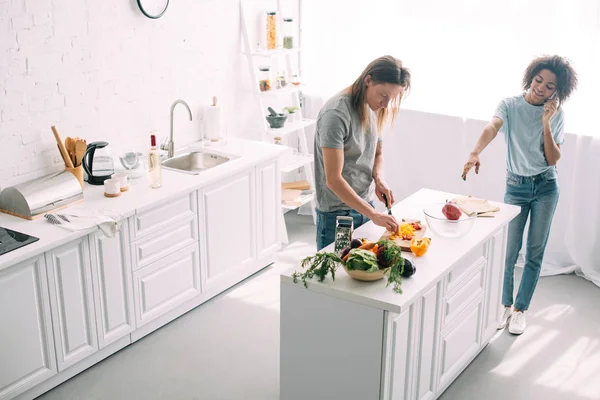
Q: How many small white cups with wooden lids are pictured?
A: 2